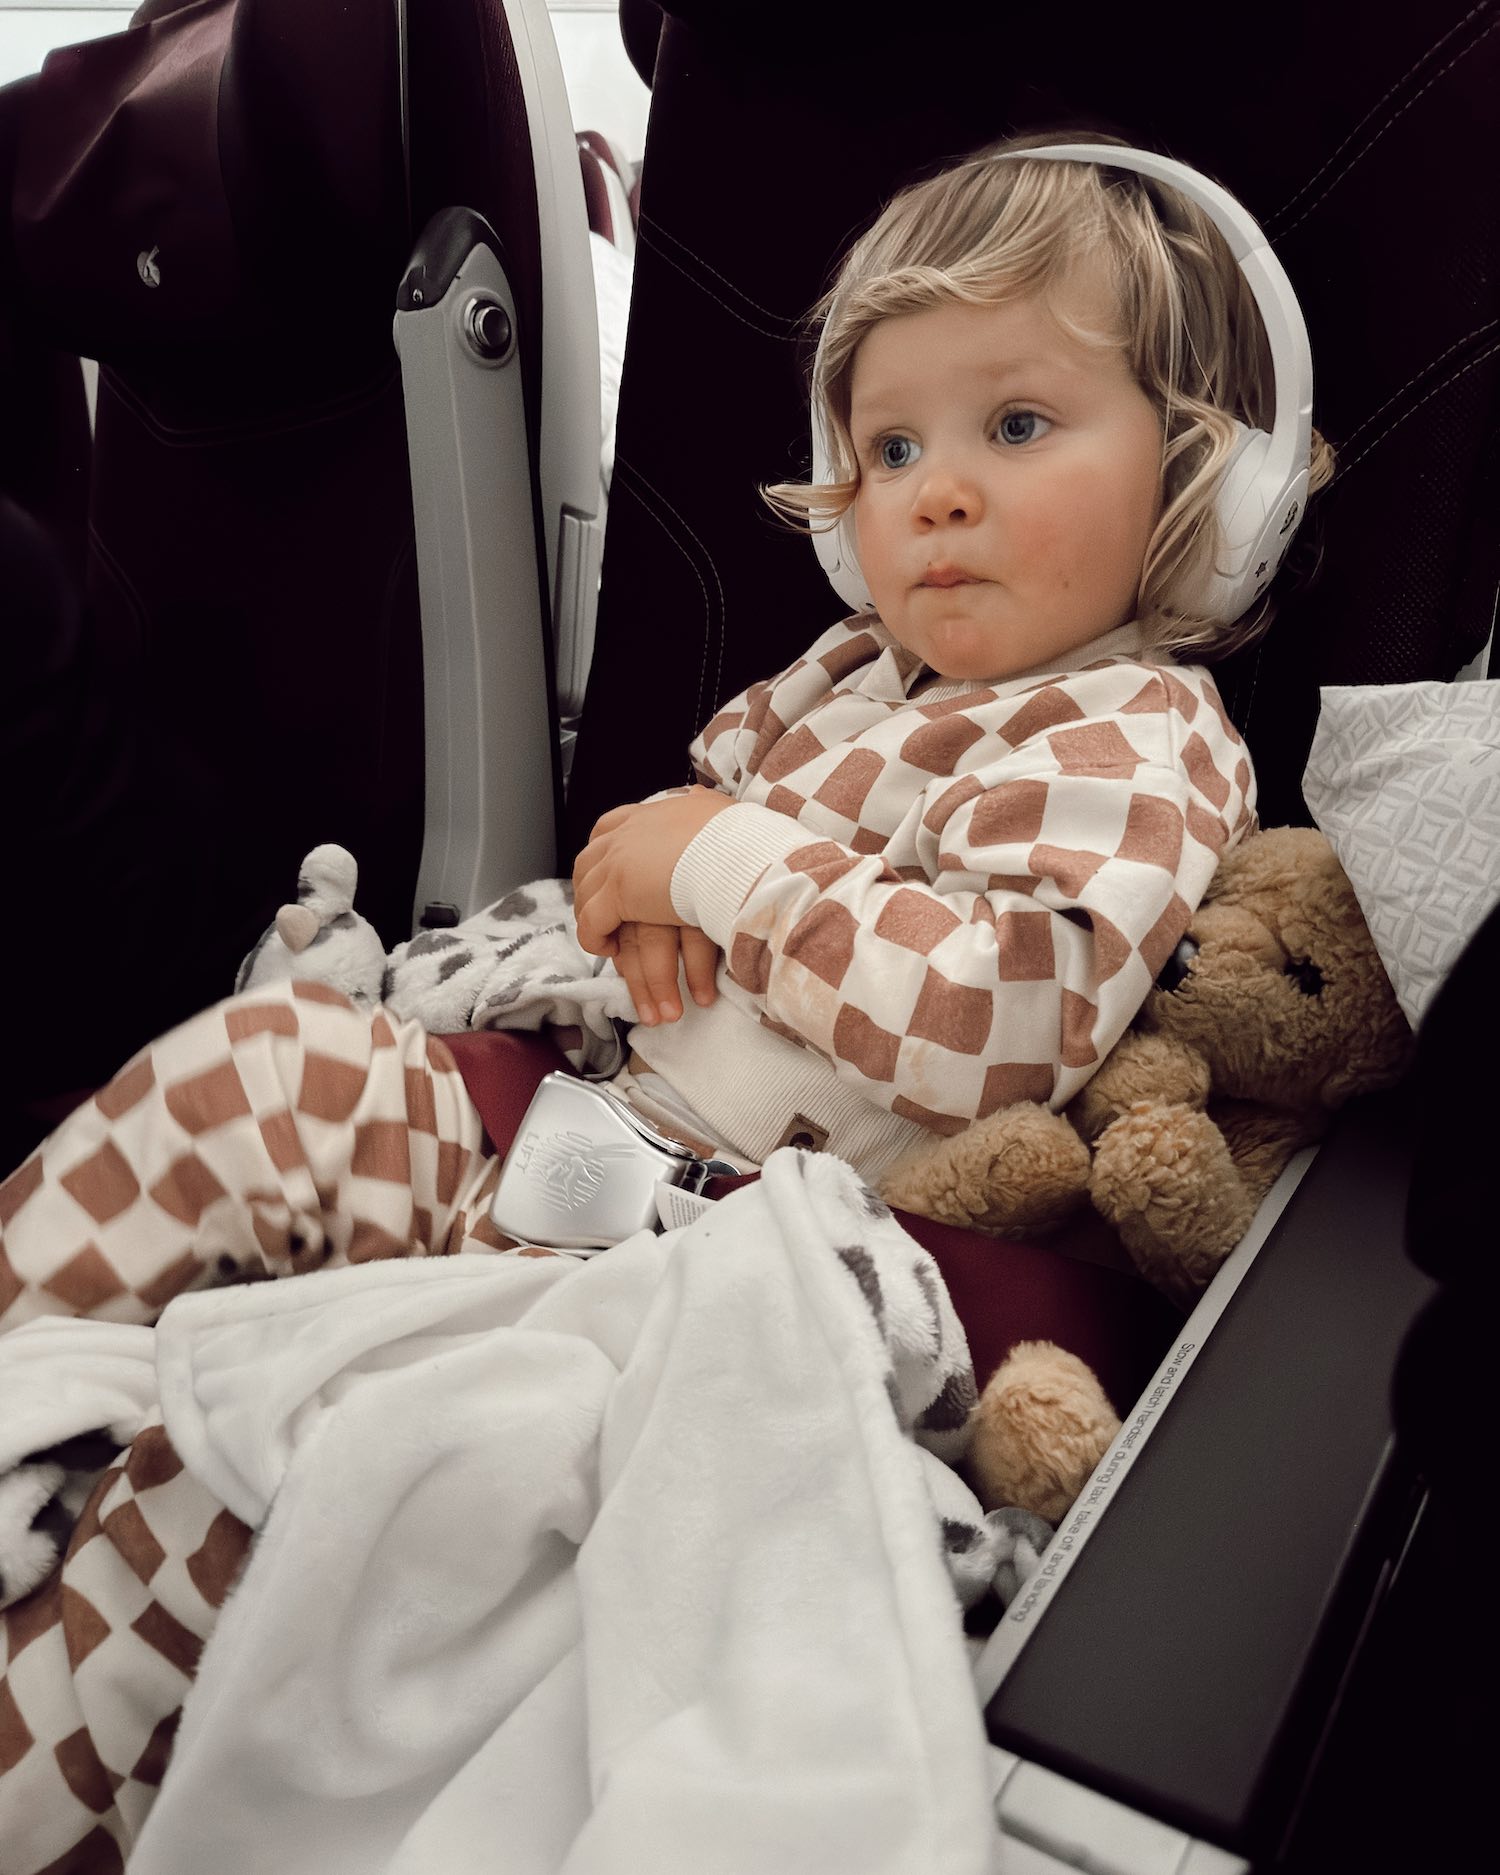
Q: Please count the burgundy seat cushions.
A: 1